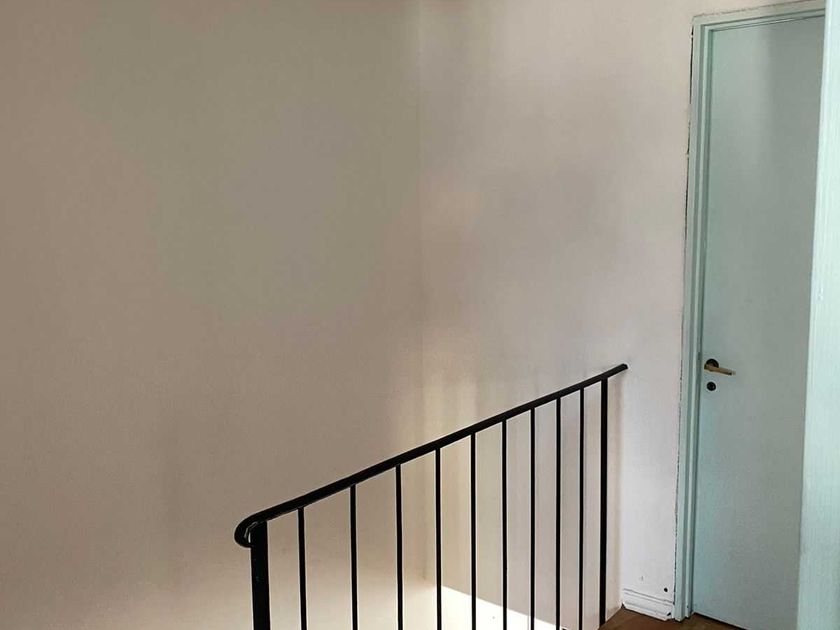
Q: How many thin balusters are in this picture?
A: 9